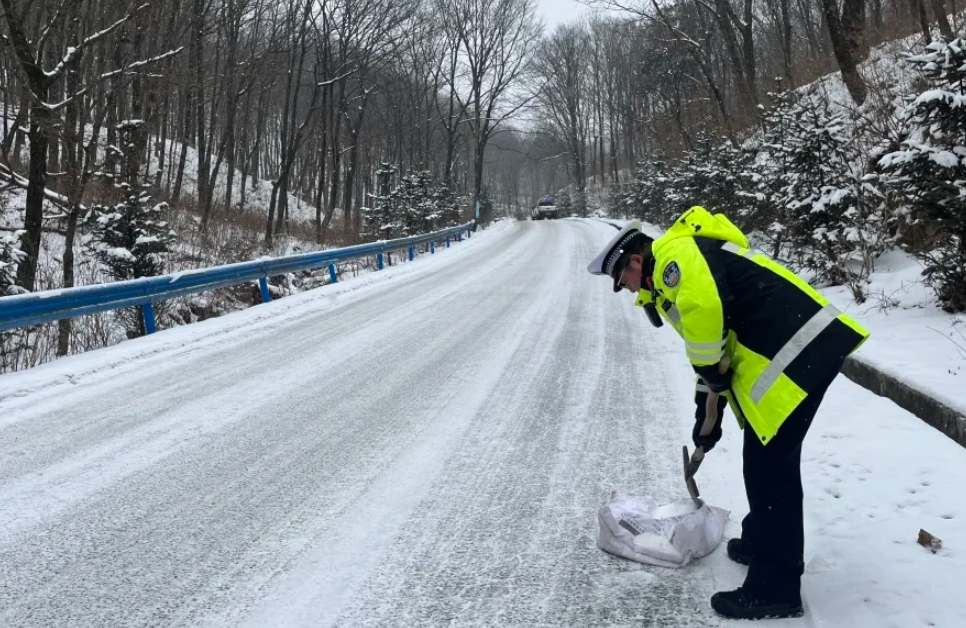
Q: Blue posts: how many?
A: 9